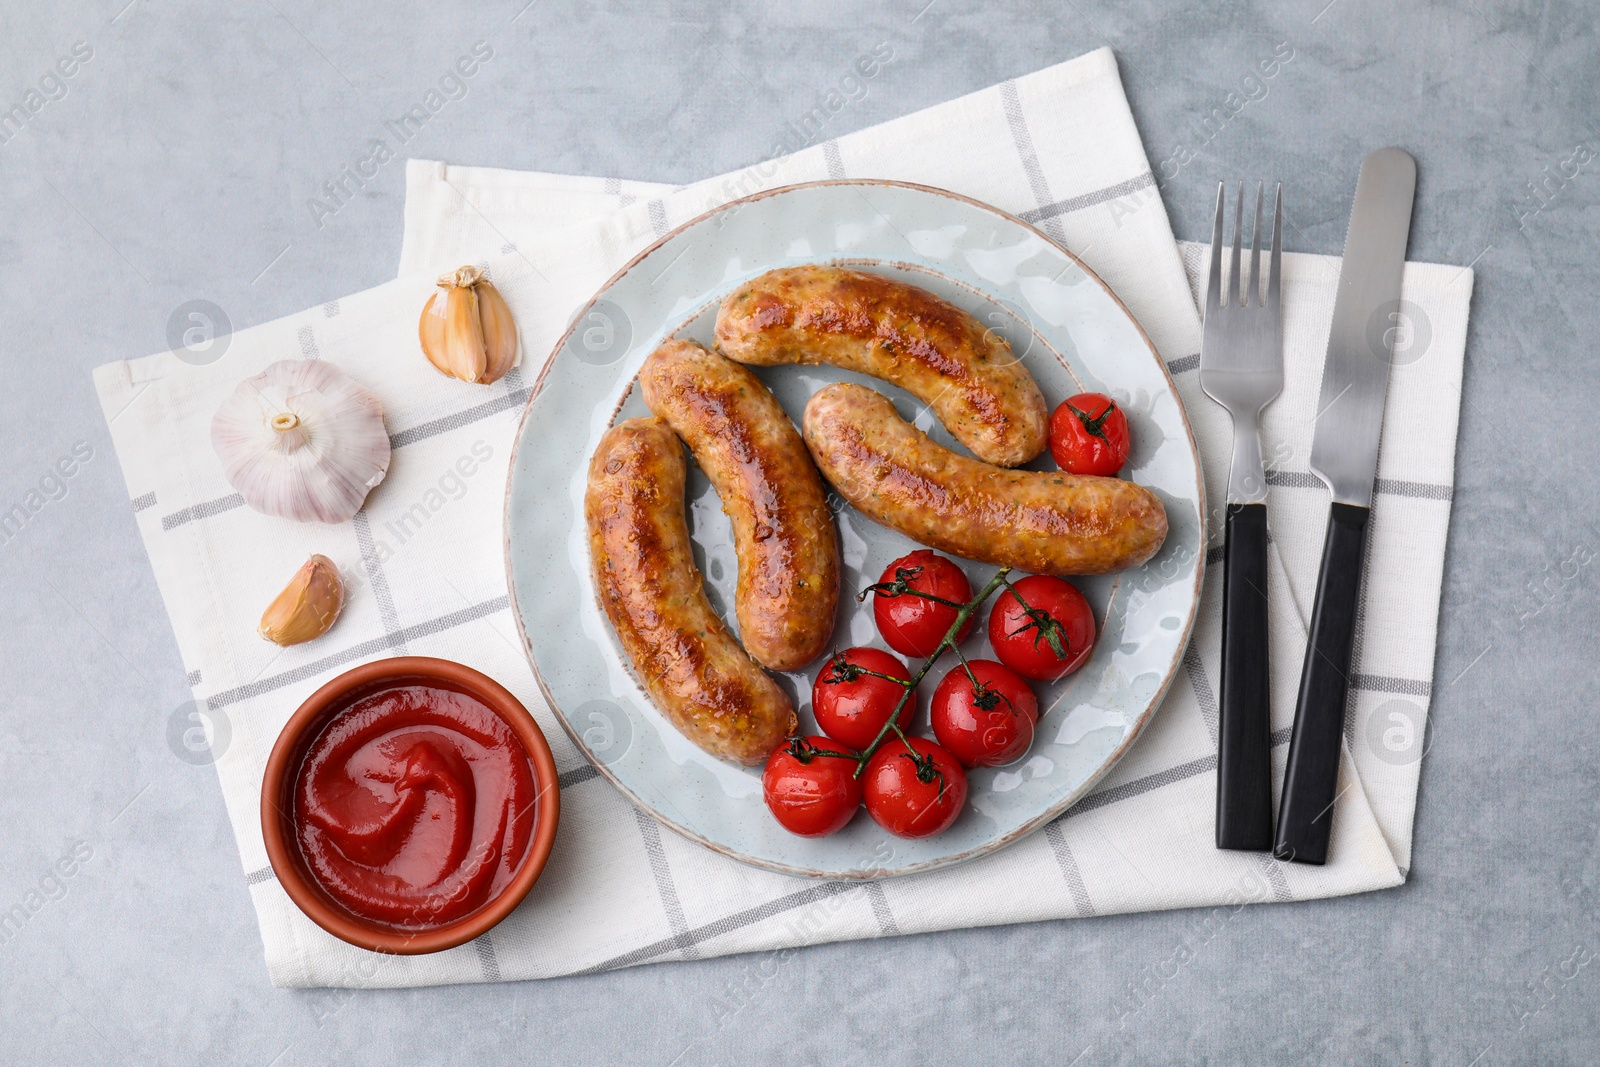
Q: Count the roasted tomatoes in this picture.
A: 7